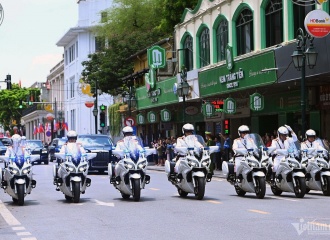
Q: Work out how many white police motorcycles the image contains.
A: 7